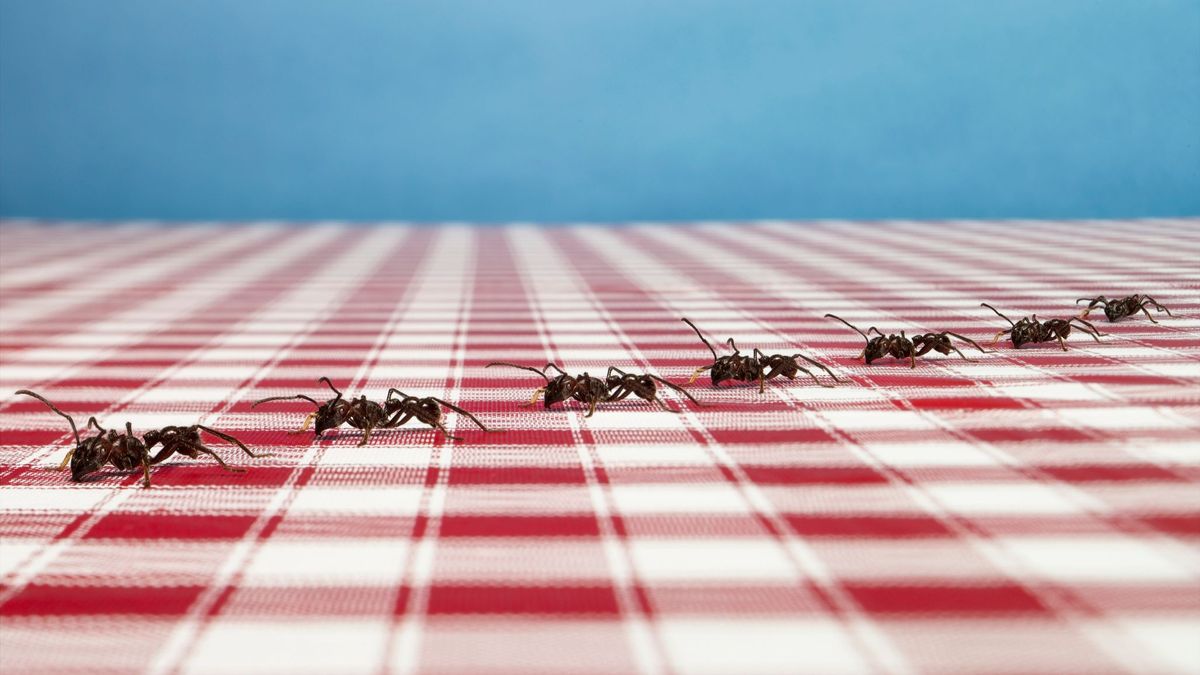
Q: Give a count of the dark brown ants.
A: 7